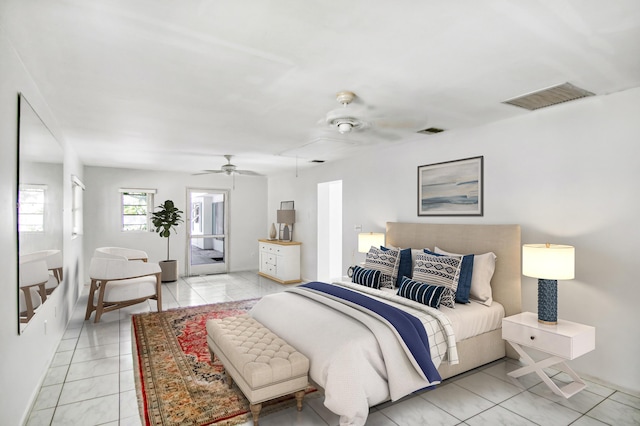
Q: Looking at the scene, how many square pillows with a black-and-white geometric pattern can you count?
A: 2